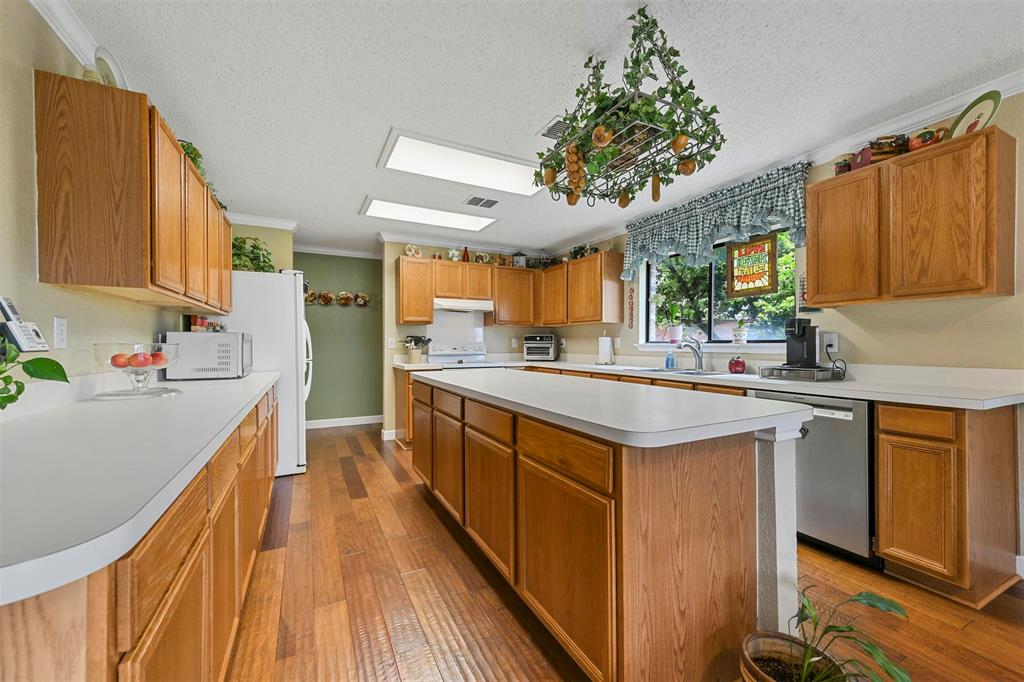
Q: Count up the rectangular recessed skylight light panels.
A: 2